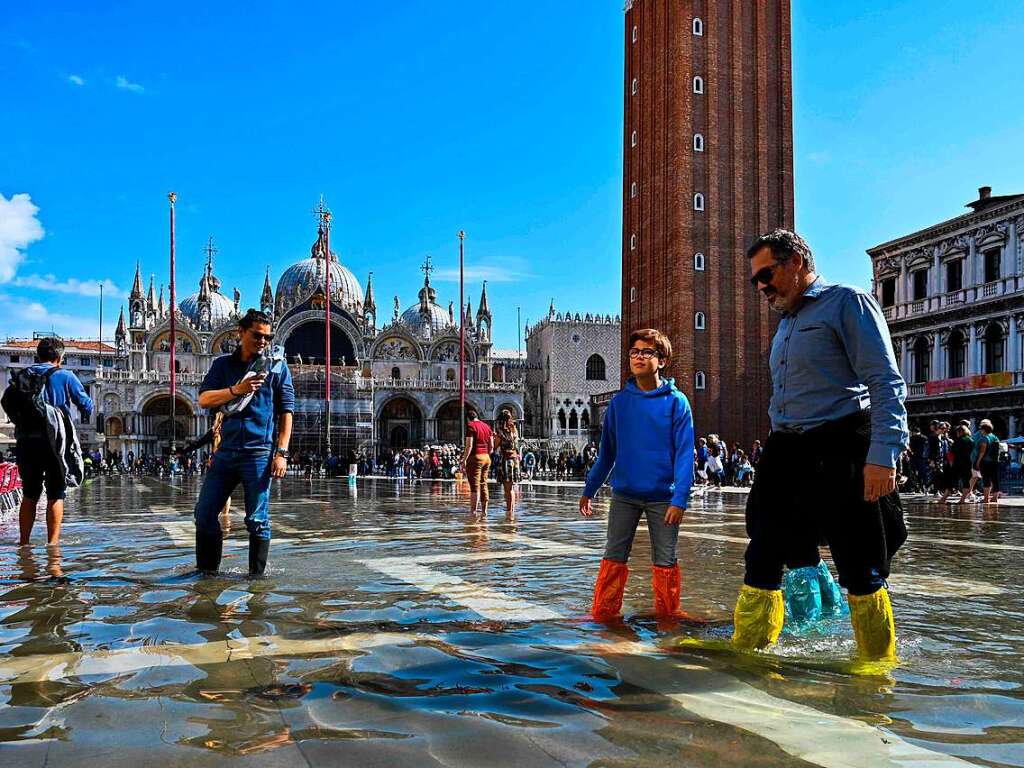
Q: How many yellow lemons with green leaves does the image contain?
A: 0